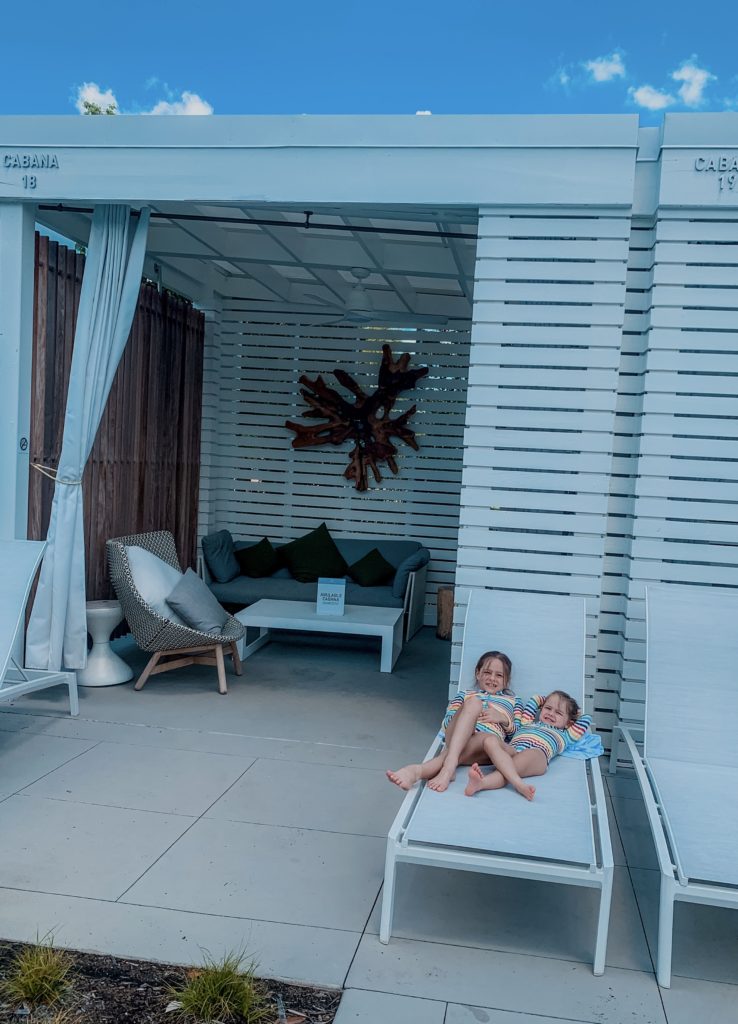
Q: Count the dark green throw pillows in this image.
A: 3